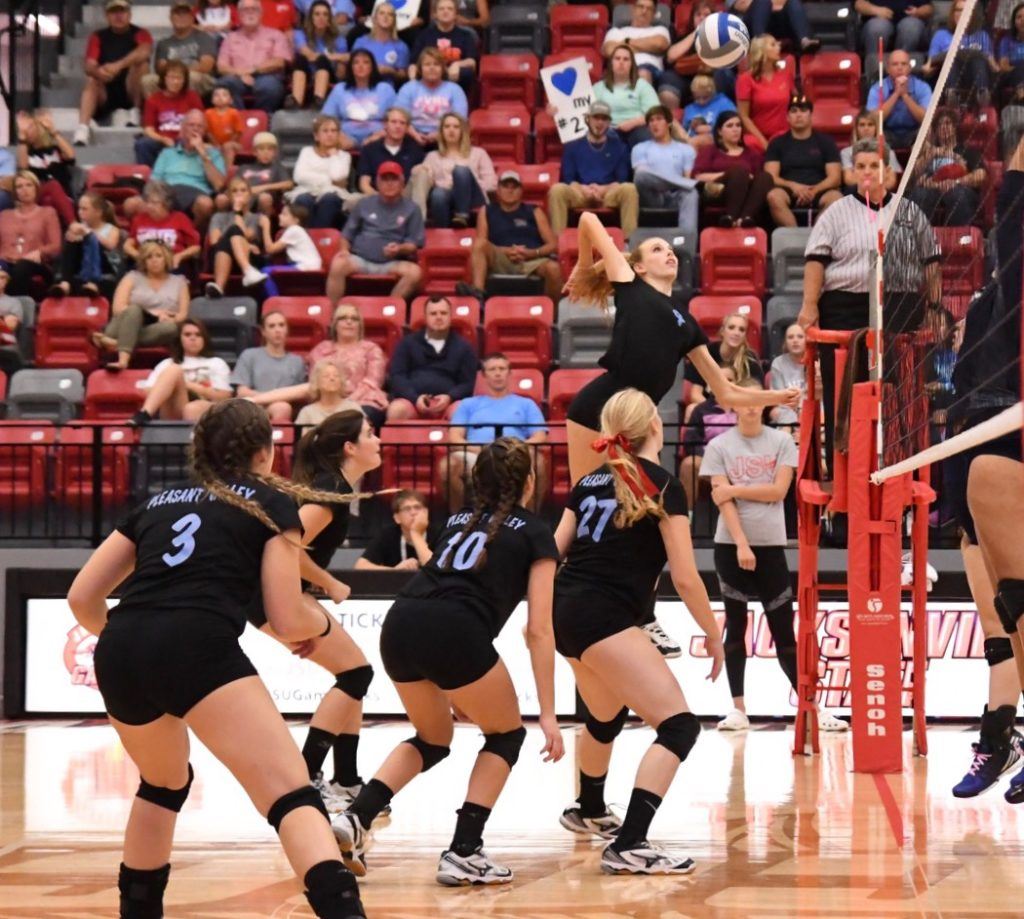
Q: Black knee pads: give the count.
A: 9